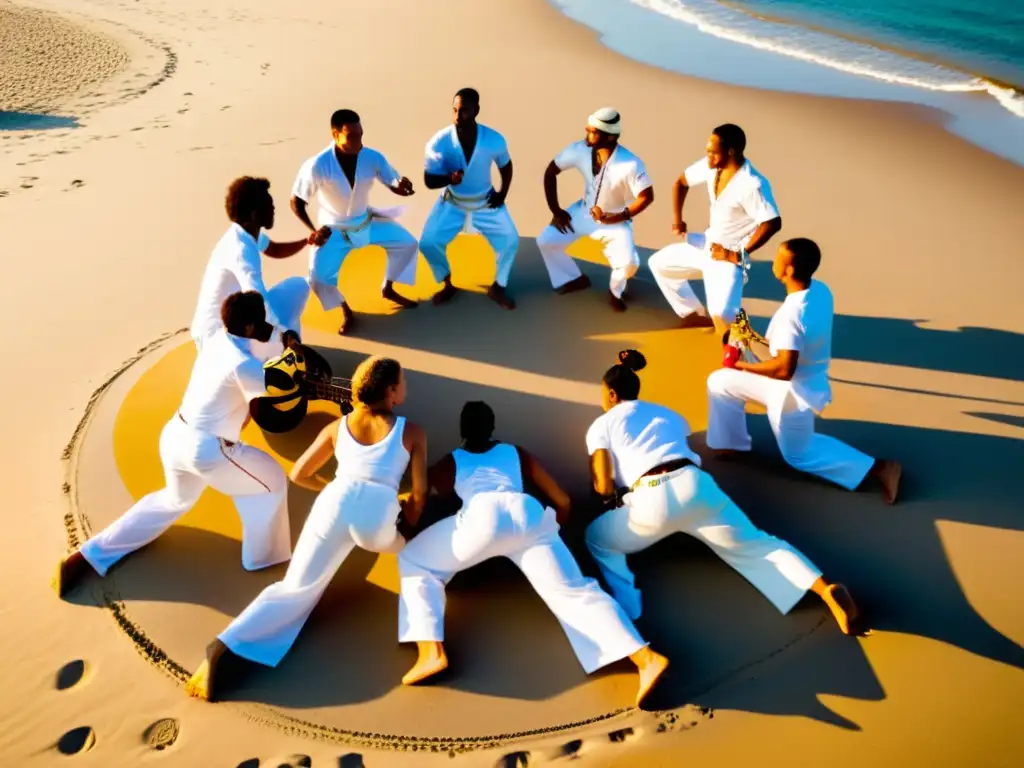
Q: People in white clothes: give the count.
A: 10